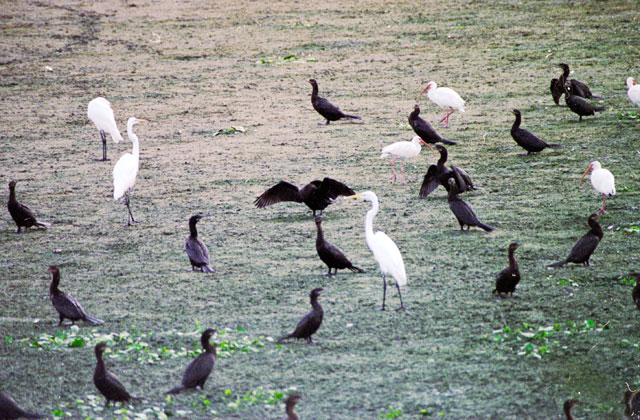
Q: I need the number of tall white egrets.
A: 3